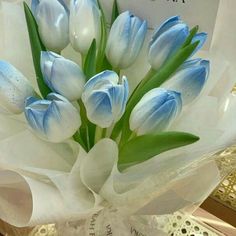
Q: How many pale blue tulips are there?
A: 10